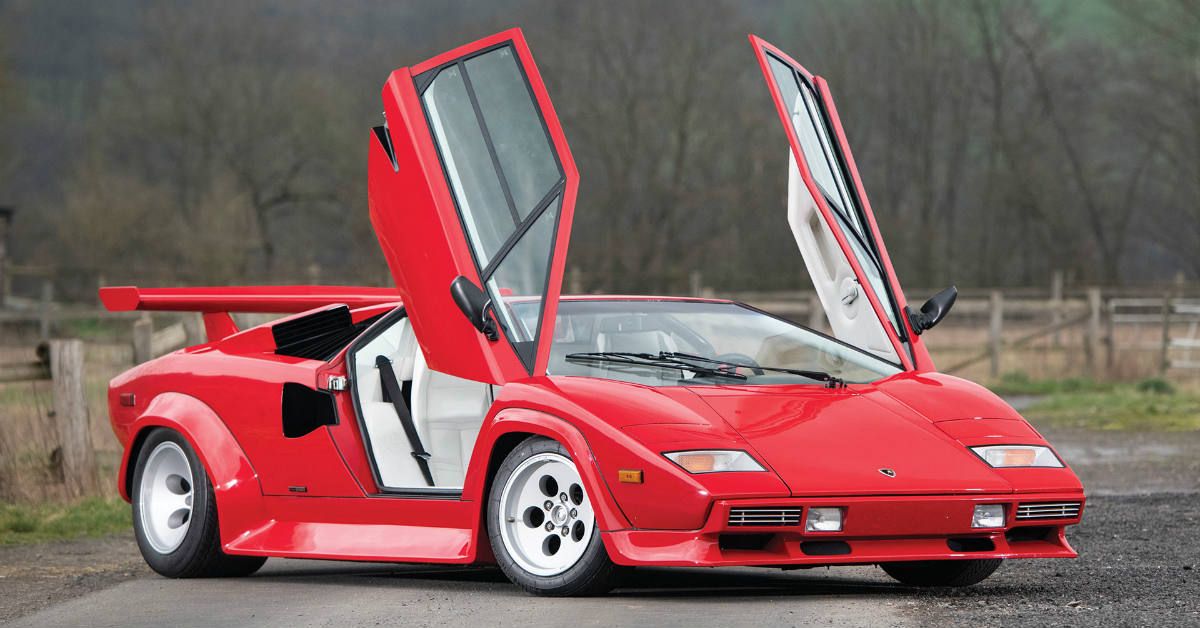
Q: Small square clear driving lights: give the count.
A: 2